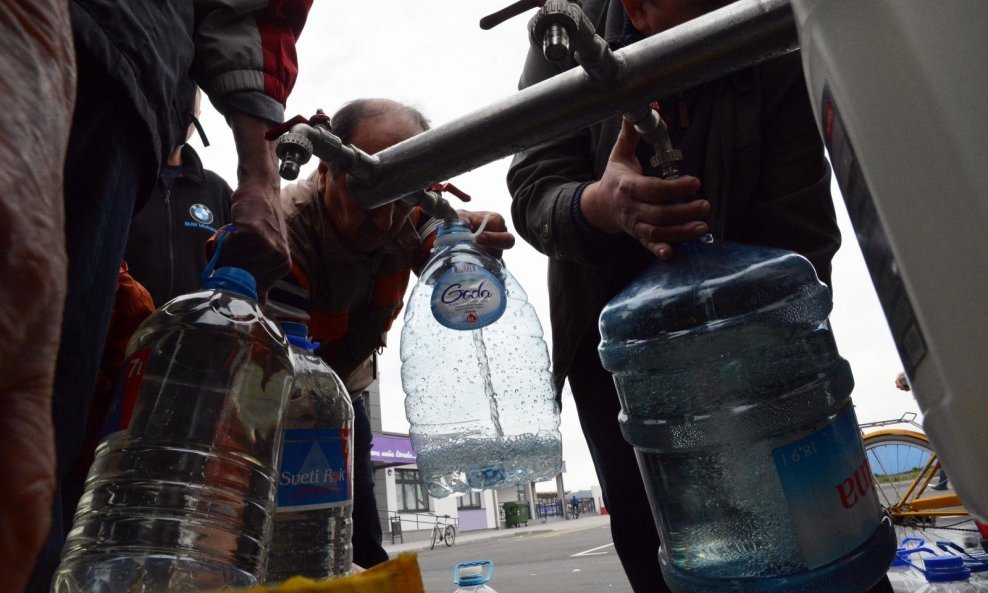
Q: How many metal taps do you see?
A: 4